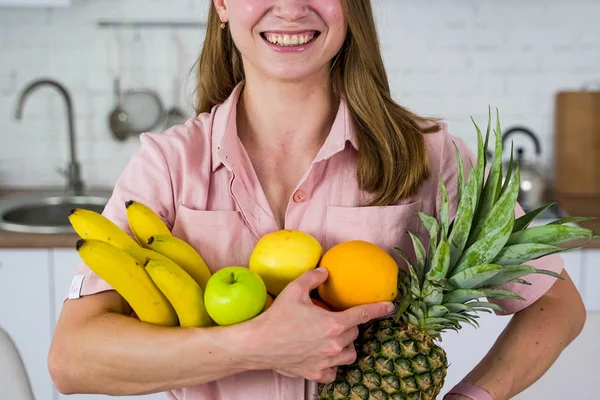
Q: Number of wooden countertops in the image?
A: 1